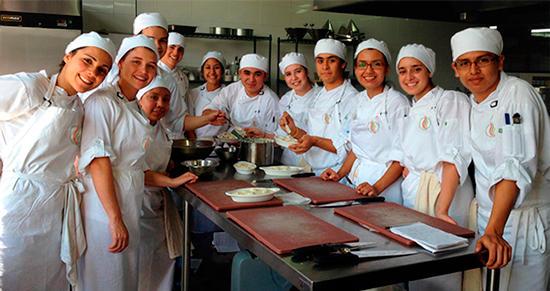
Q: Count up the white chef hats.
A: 12